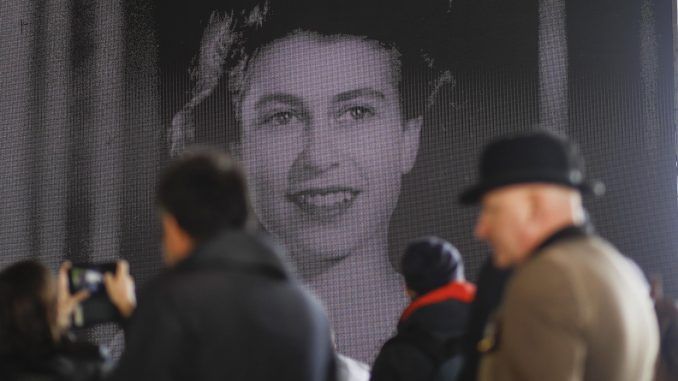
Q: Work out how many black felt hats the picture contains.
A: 1